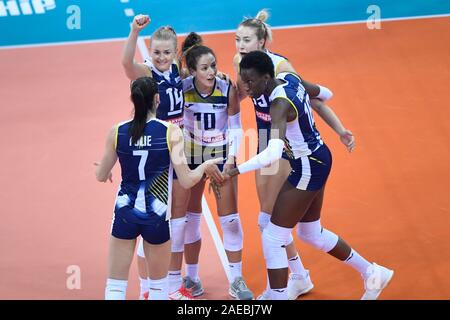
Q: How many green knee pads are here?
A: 0